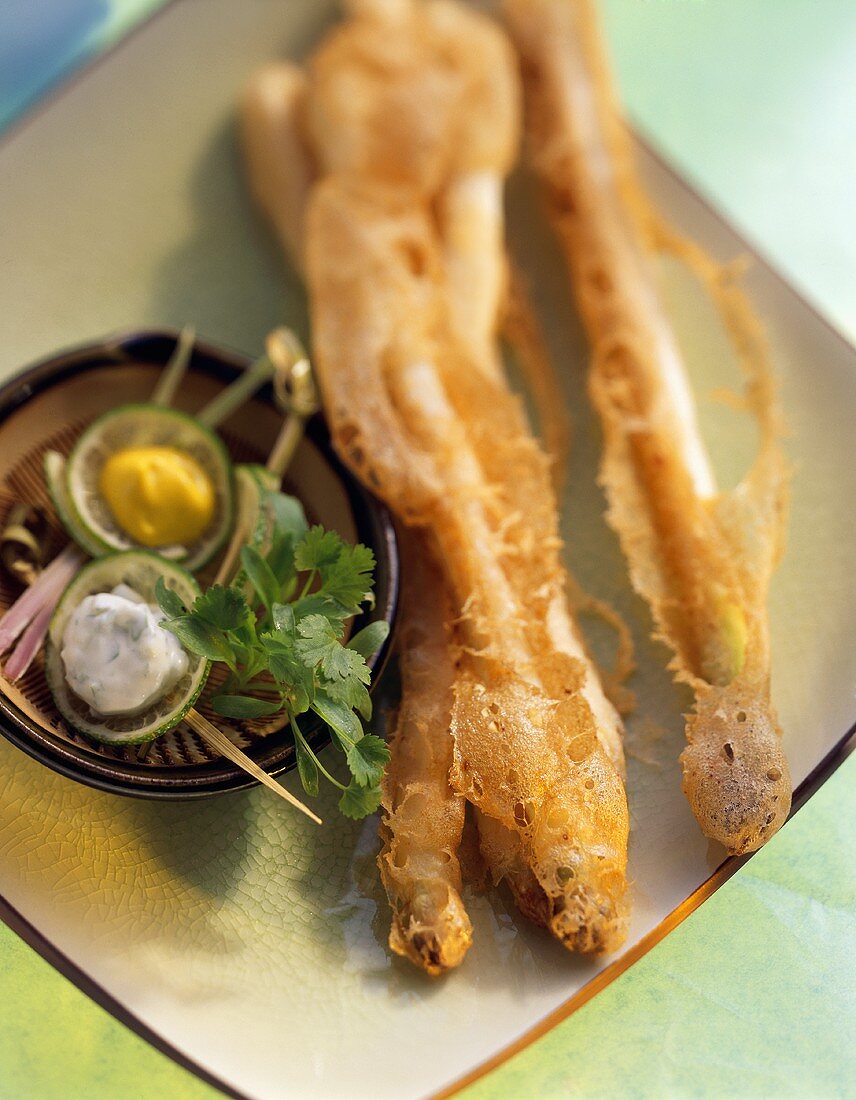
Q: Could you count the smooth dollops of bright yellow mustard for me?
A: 1